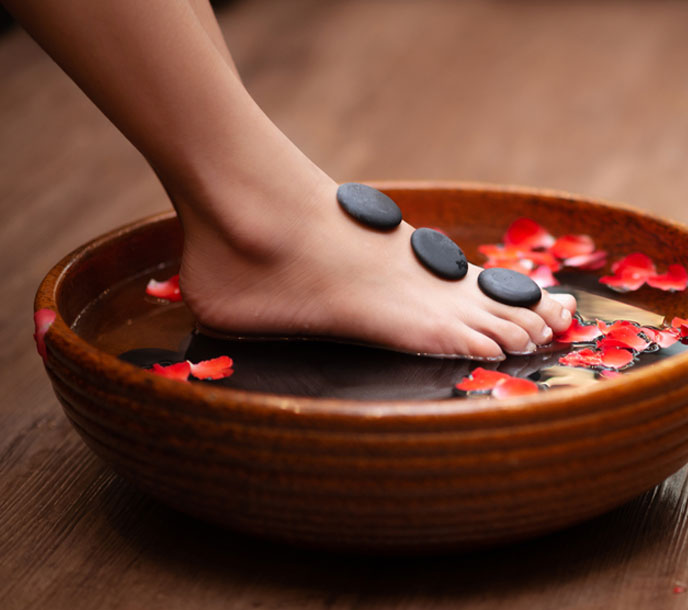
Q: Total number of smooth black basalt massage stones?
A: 3